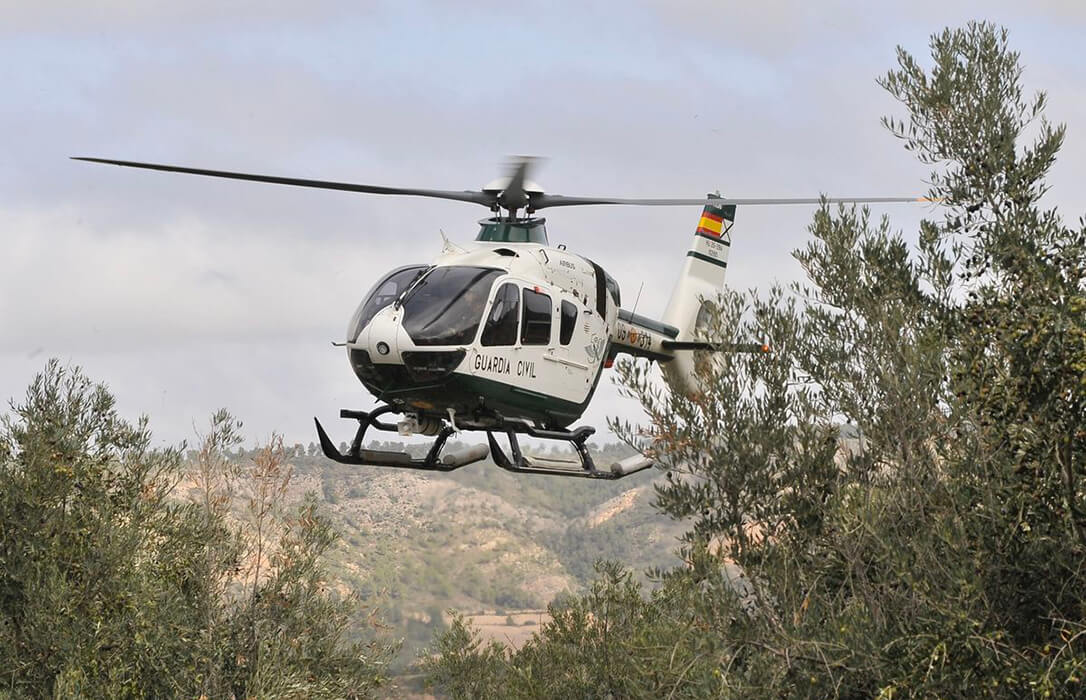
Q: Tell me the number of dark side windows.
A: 3